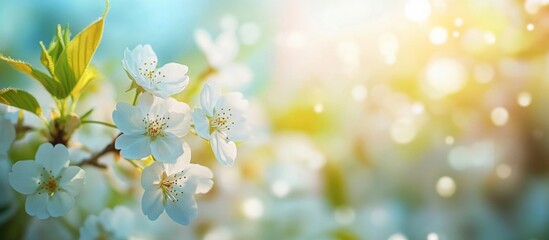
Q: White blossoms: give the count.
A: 5